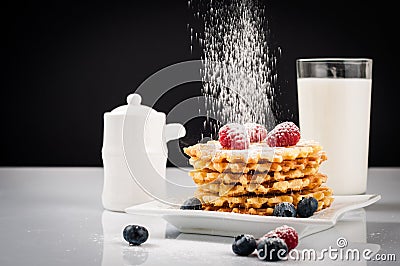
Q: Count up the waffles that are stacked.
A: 6